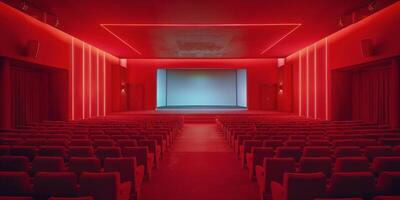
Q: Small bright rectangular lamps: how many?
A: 2